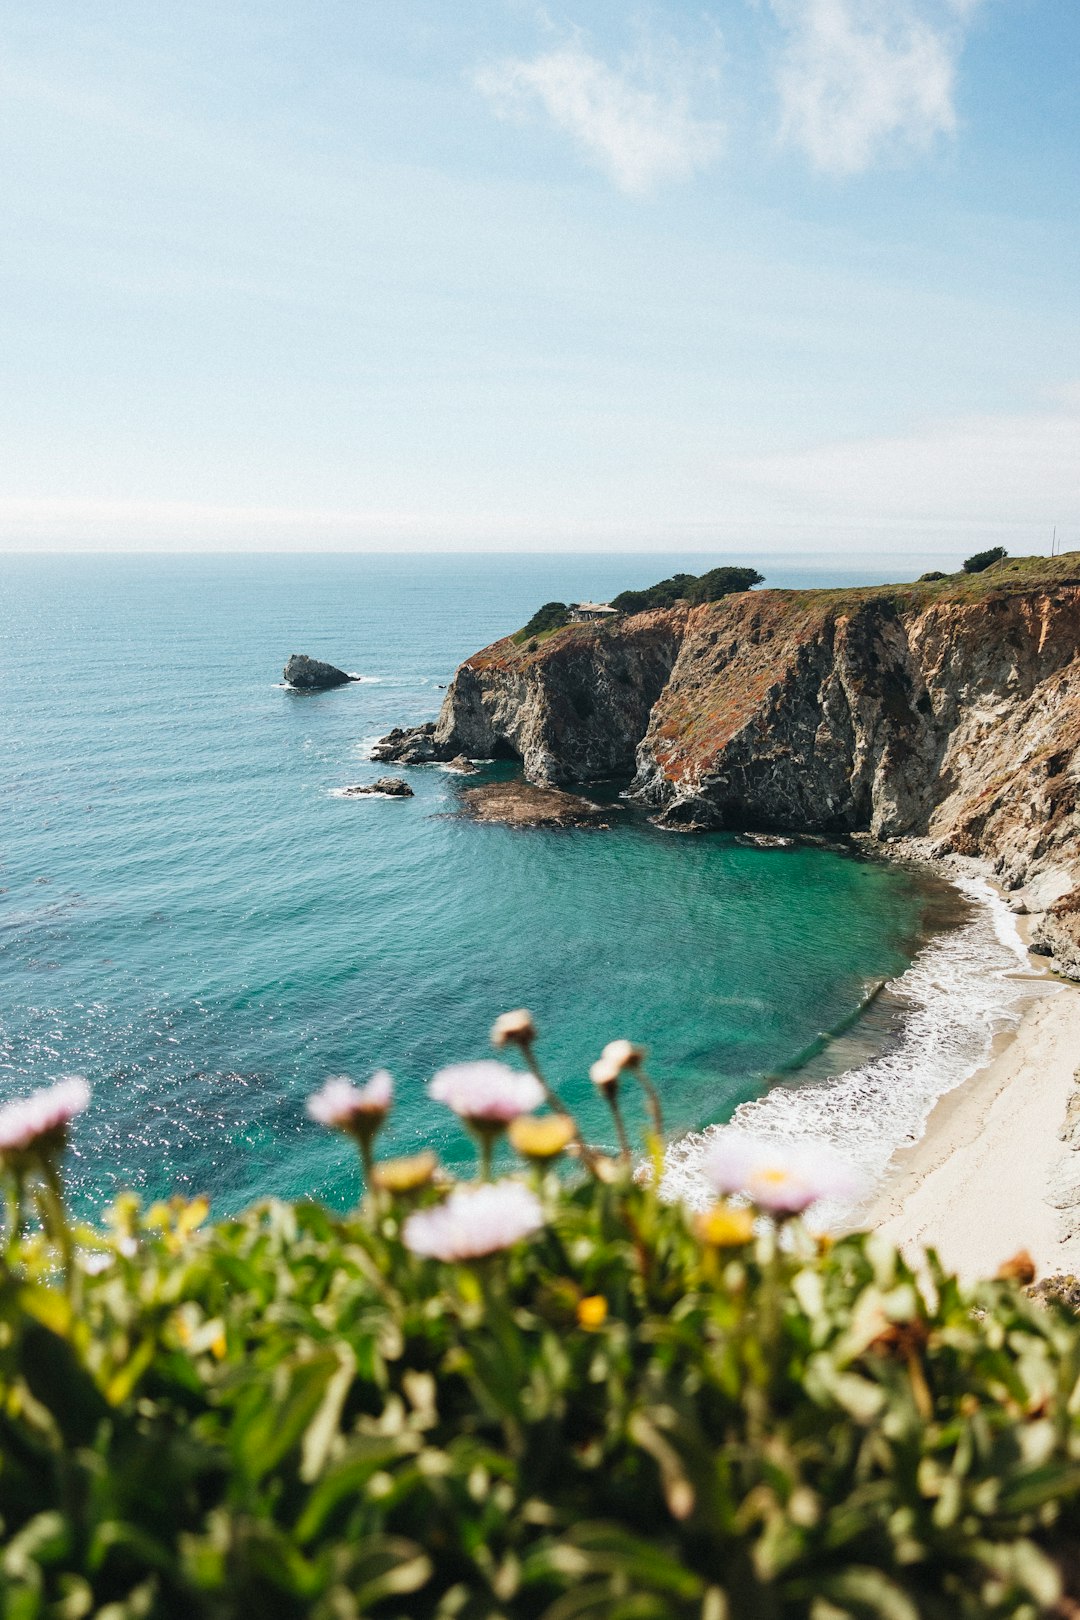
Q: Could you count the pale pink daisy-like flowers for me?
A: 5